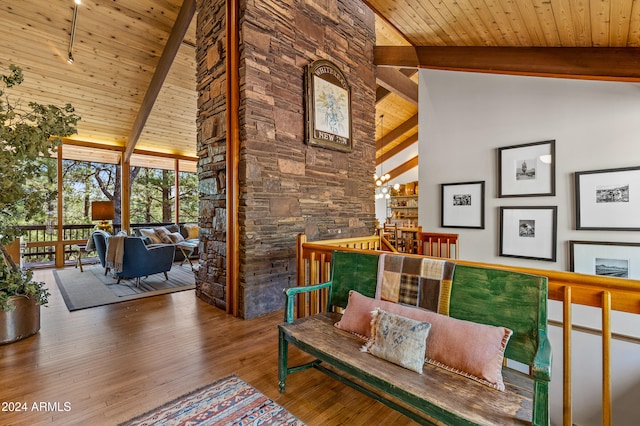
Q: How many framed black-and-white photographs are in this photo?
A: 5